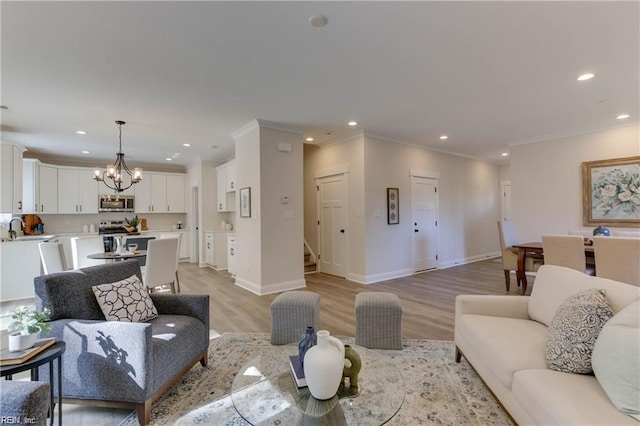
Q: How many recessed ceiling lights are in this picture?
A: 10